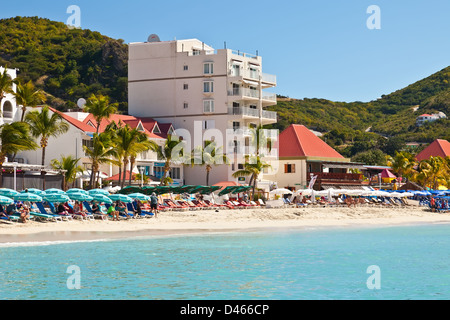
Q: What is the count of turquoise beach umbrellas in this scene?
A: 12